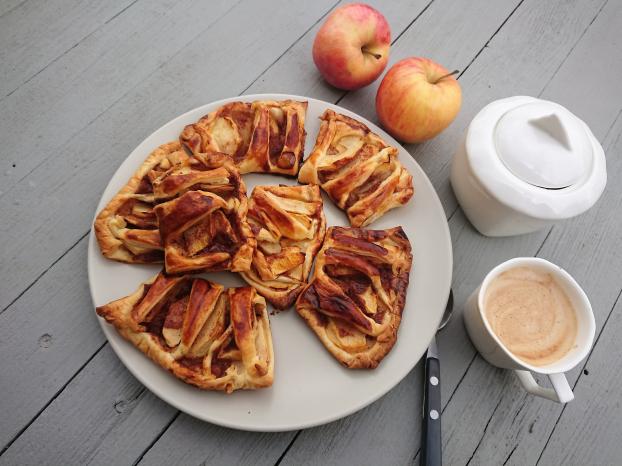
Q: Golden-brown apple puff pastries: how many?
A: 7